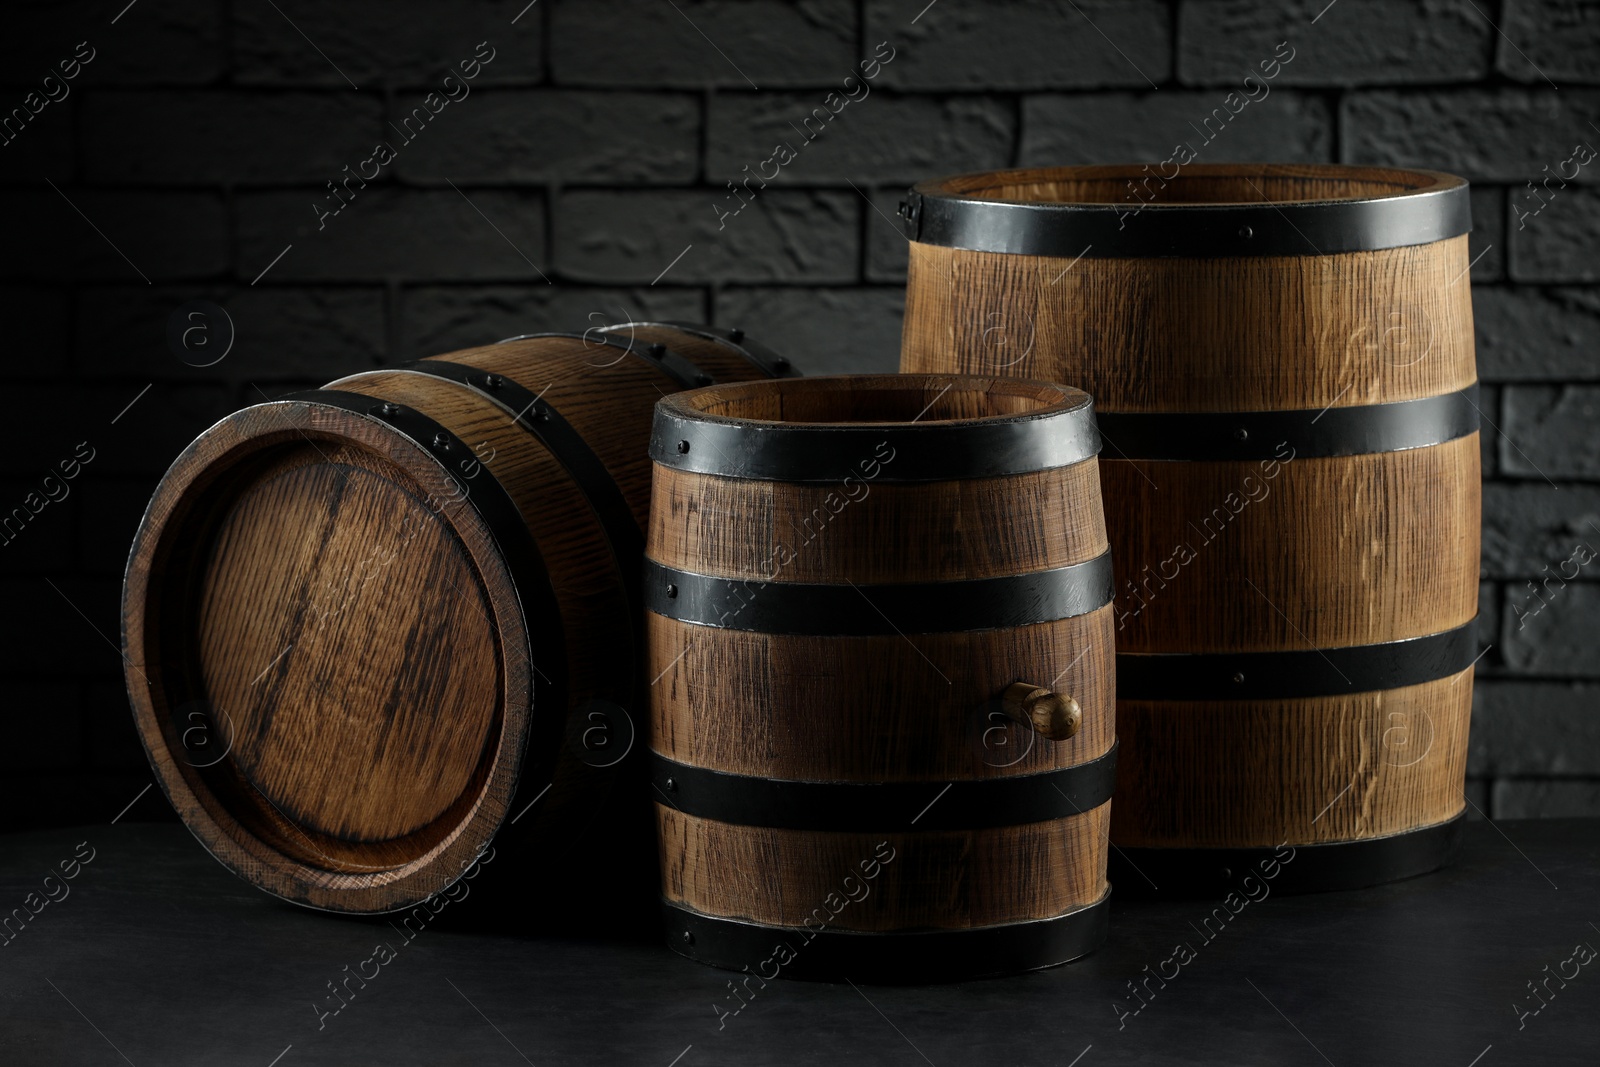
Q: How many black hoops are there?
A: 12